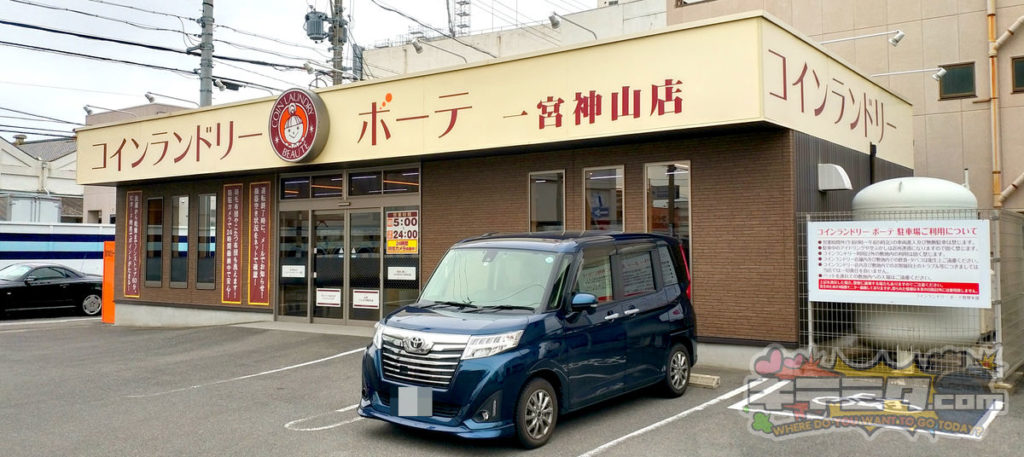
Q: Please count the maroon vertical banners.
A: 3